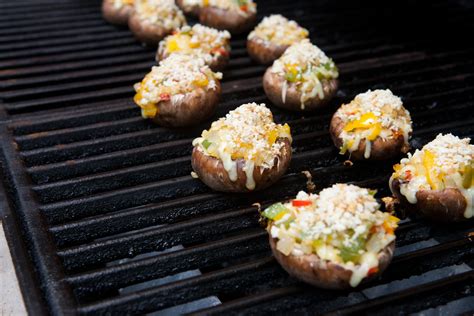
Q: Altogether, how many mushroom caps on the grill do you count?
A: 12